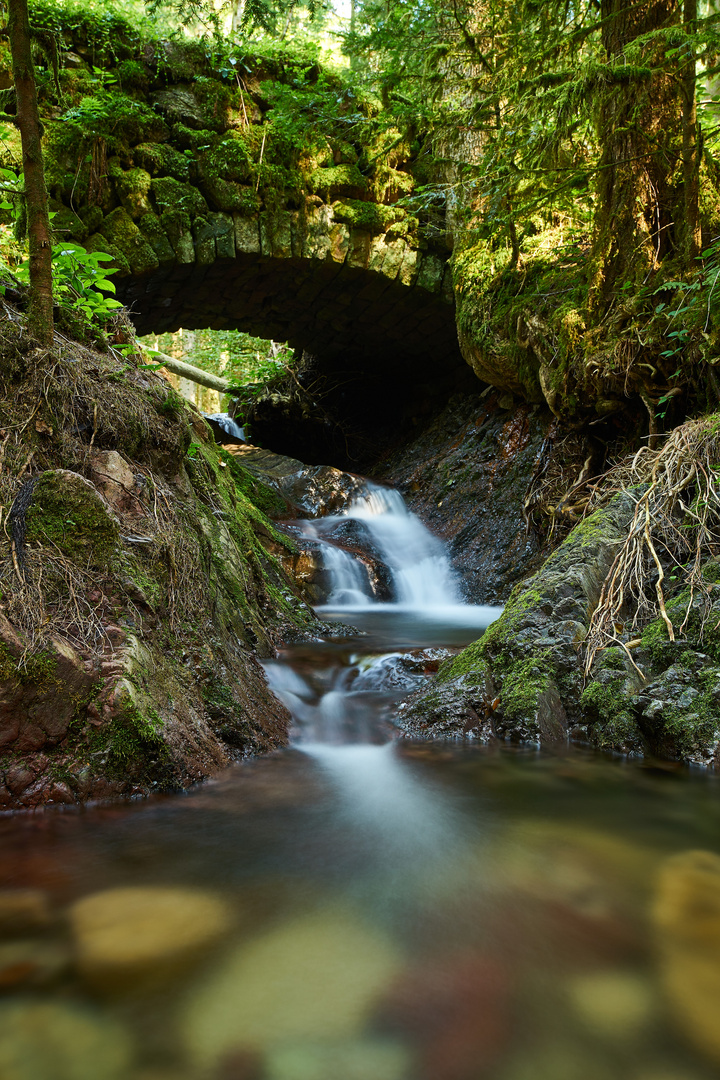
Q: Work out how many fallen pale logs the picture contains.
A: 1